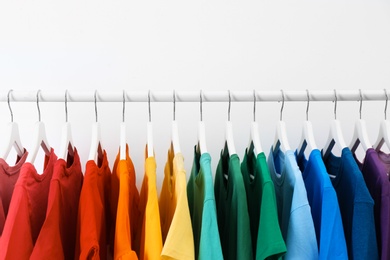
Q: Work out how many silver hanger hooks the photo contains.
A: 15